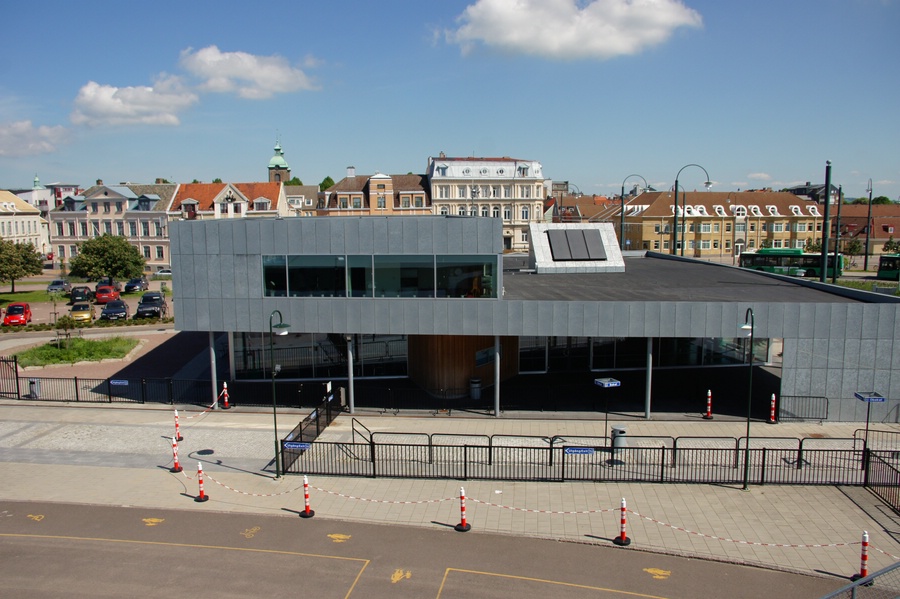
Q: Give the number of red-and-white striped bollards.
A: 10